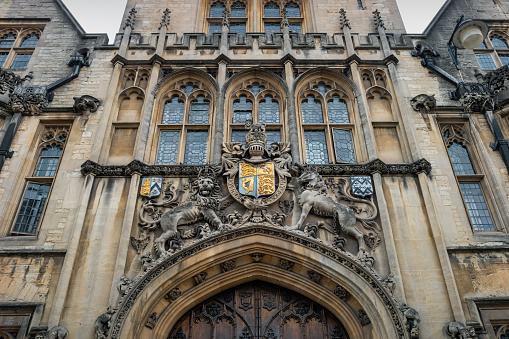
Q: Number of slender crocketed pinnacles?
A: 6